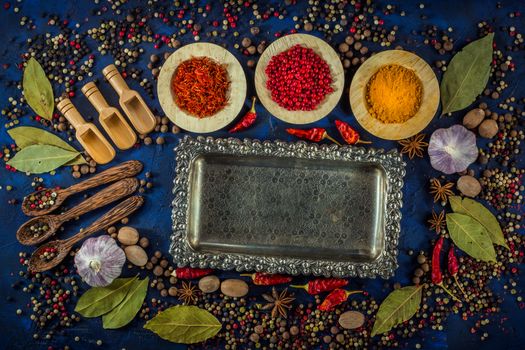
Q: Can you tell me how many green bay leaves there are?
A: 10